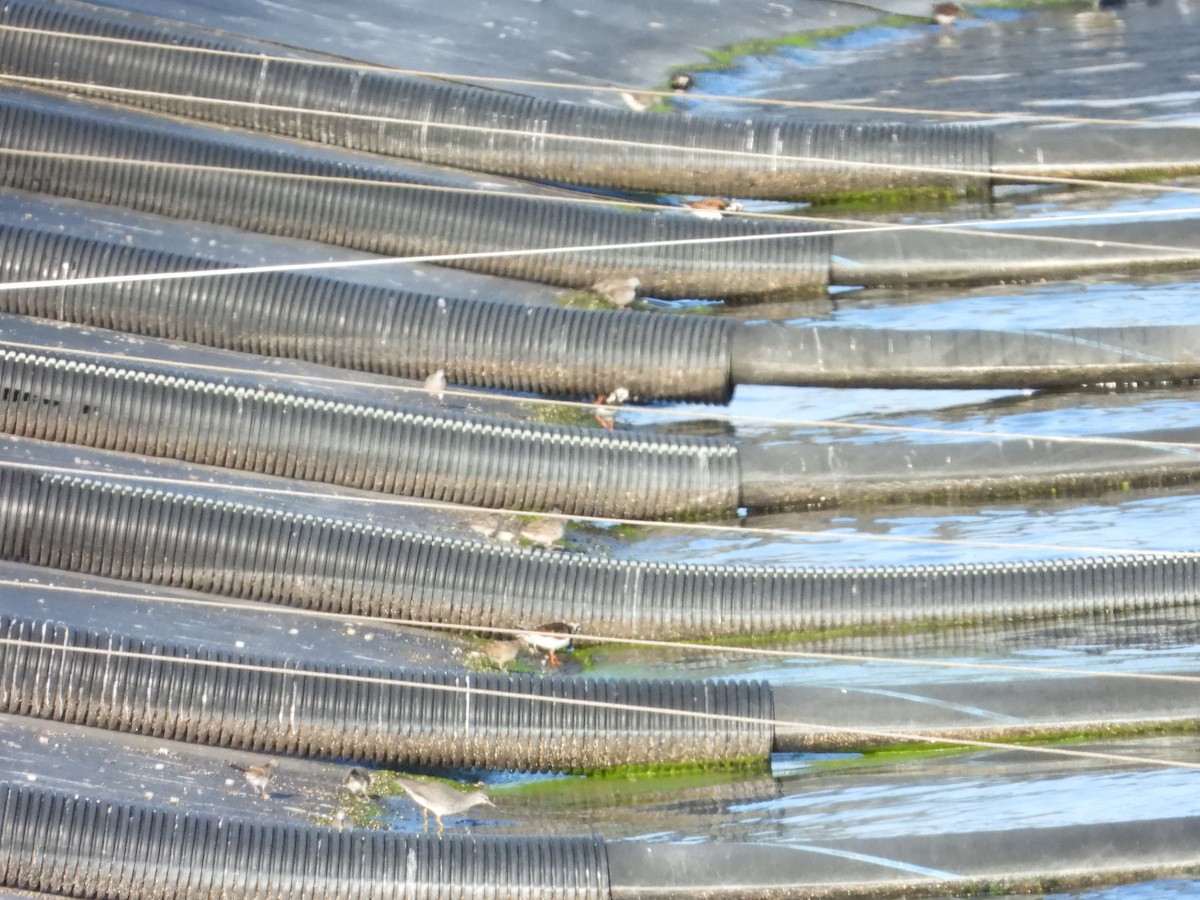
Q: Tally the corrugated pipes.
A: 7